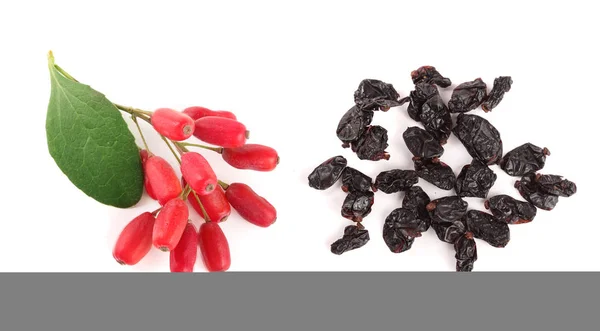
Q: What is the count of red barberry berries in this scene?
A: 13